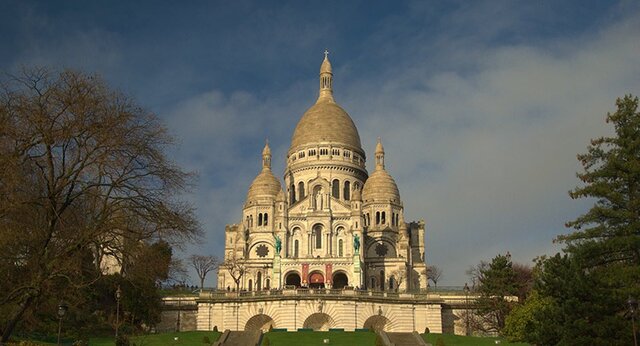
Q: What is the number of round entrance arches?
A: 3